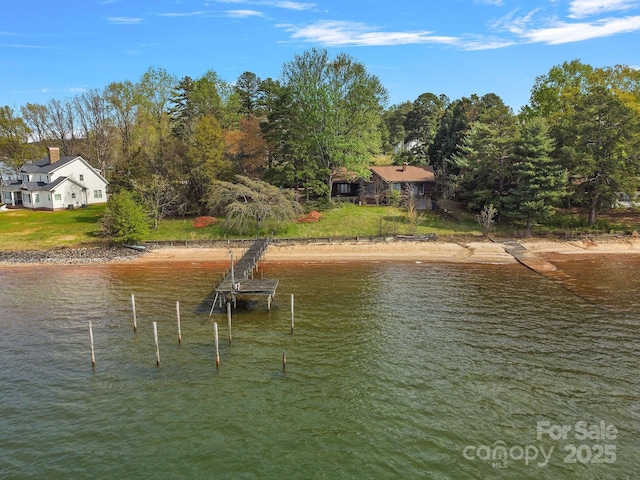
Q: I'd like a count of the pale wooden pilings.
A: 8